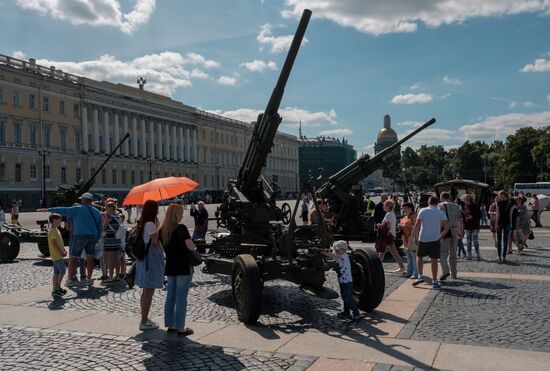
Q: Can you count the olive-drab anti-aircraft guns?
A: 3